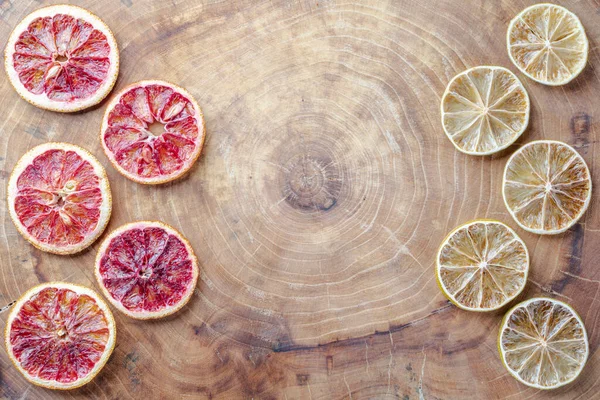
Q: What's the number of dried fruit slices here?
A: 10